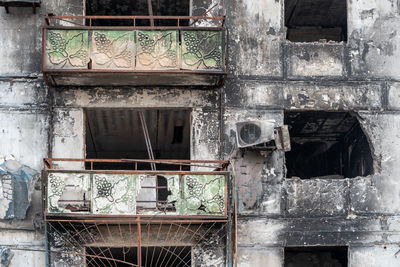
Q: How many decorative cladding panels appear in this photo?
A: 8